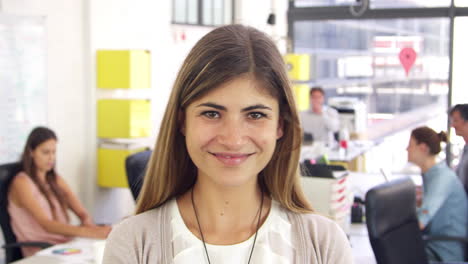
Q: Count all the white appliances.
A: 1